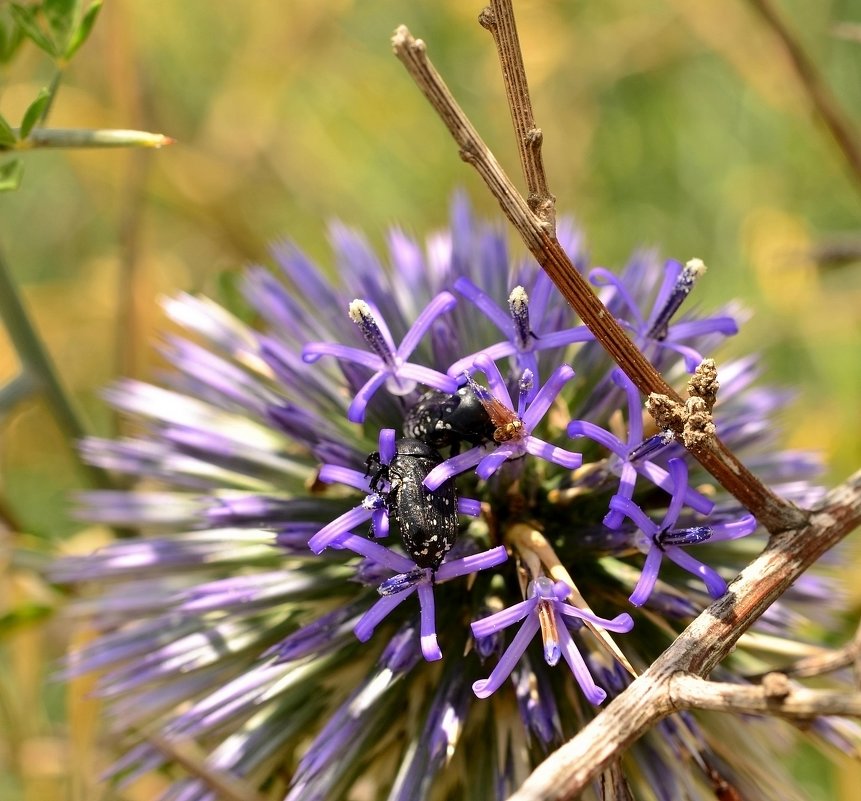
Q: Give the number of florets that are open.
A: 9